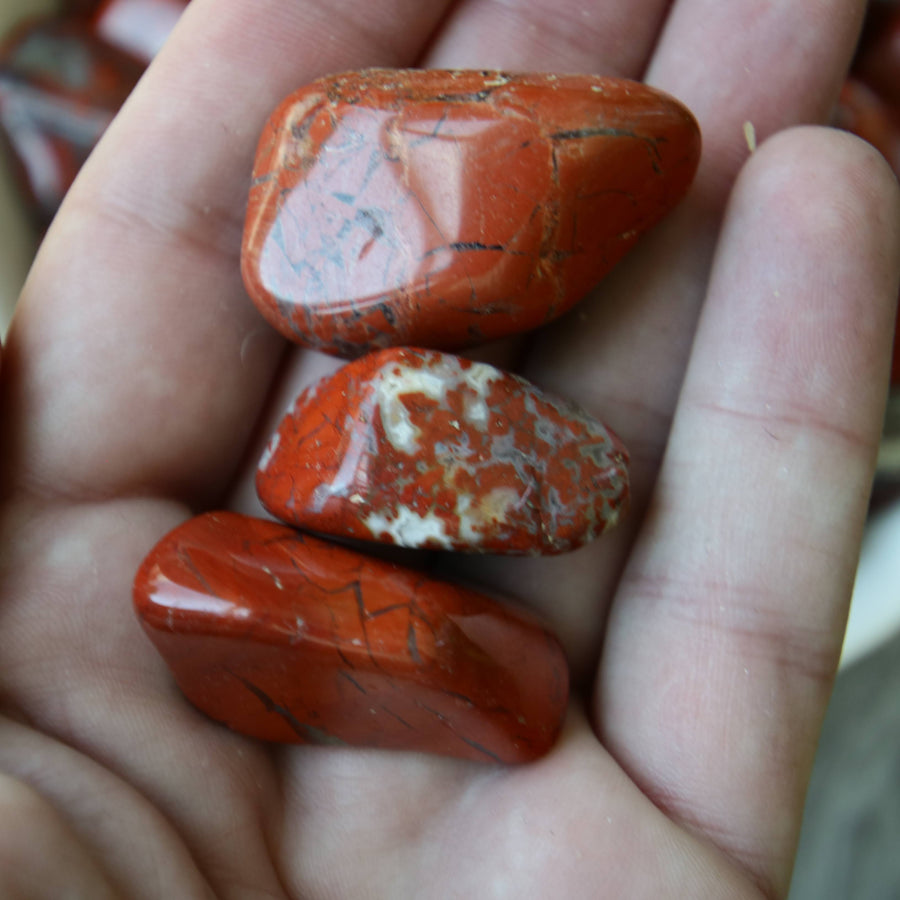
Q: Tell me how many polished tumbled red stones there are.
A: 3